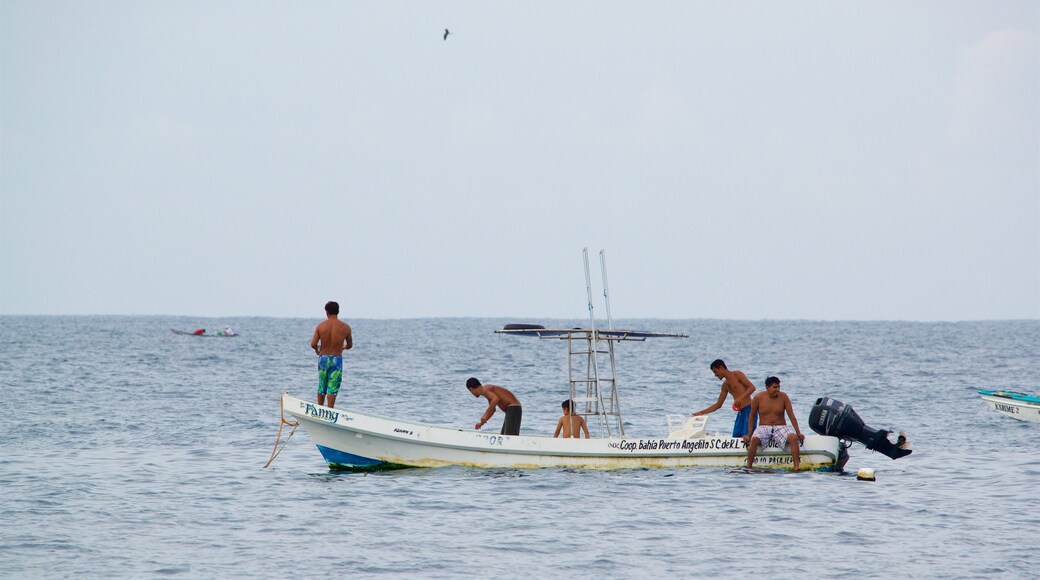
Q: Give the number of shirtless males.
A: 5